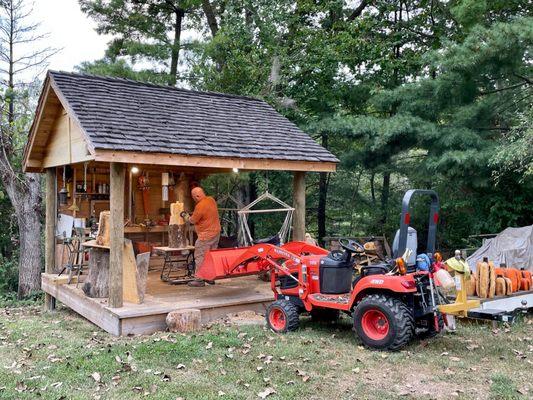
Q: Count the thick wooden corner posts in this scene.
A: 3